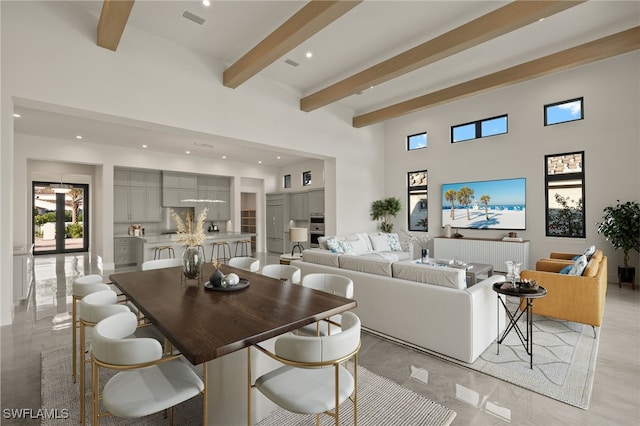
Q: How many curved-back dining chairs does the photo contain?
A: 8